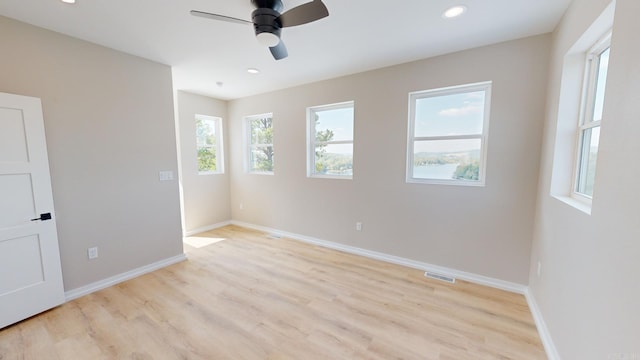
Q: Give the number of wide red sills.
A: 0